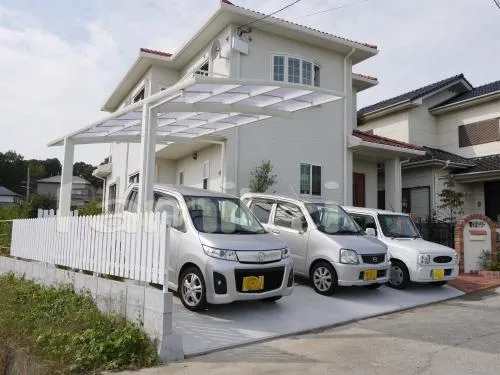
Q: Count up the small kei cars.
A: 3